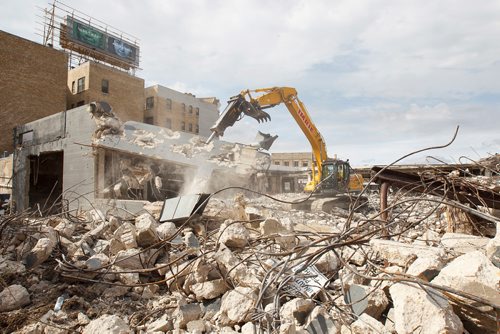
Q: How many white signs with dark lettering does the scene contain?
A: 1